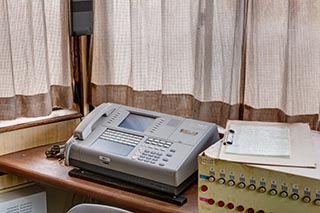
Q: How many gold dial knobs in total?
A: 11